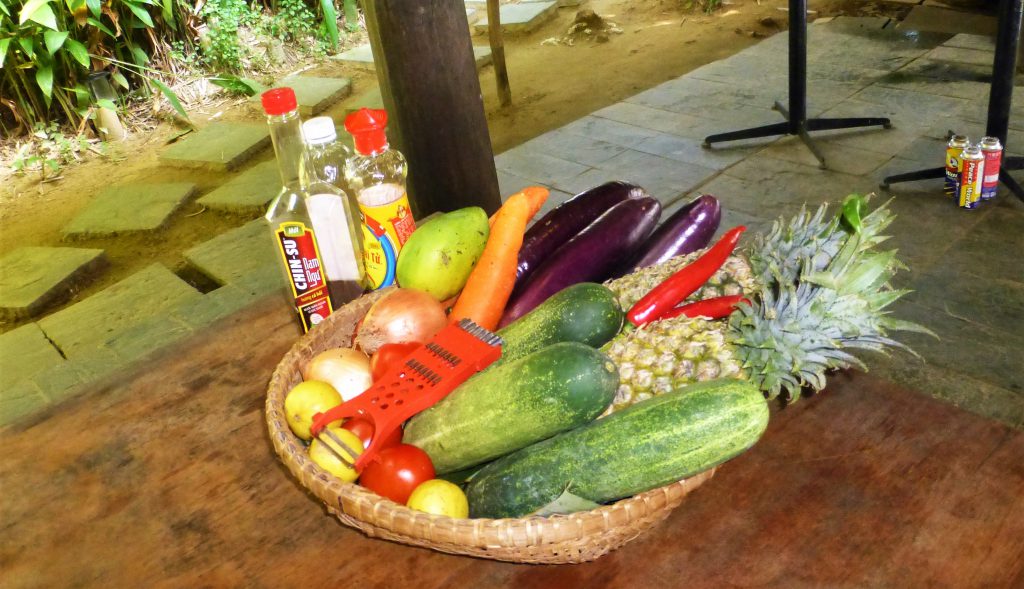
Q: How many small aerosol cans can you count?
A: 3